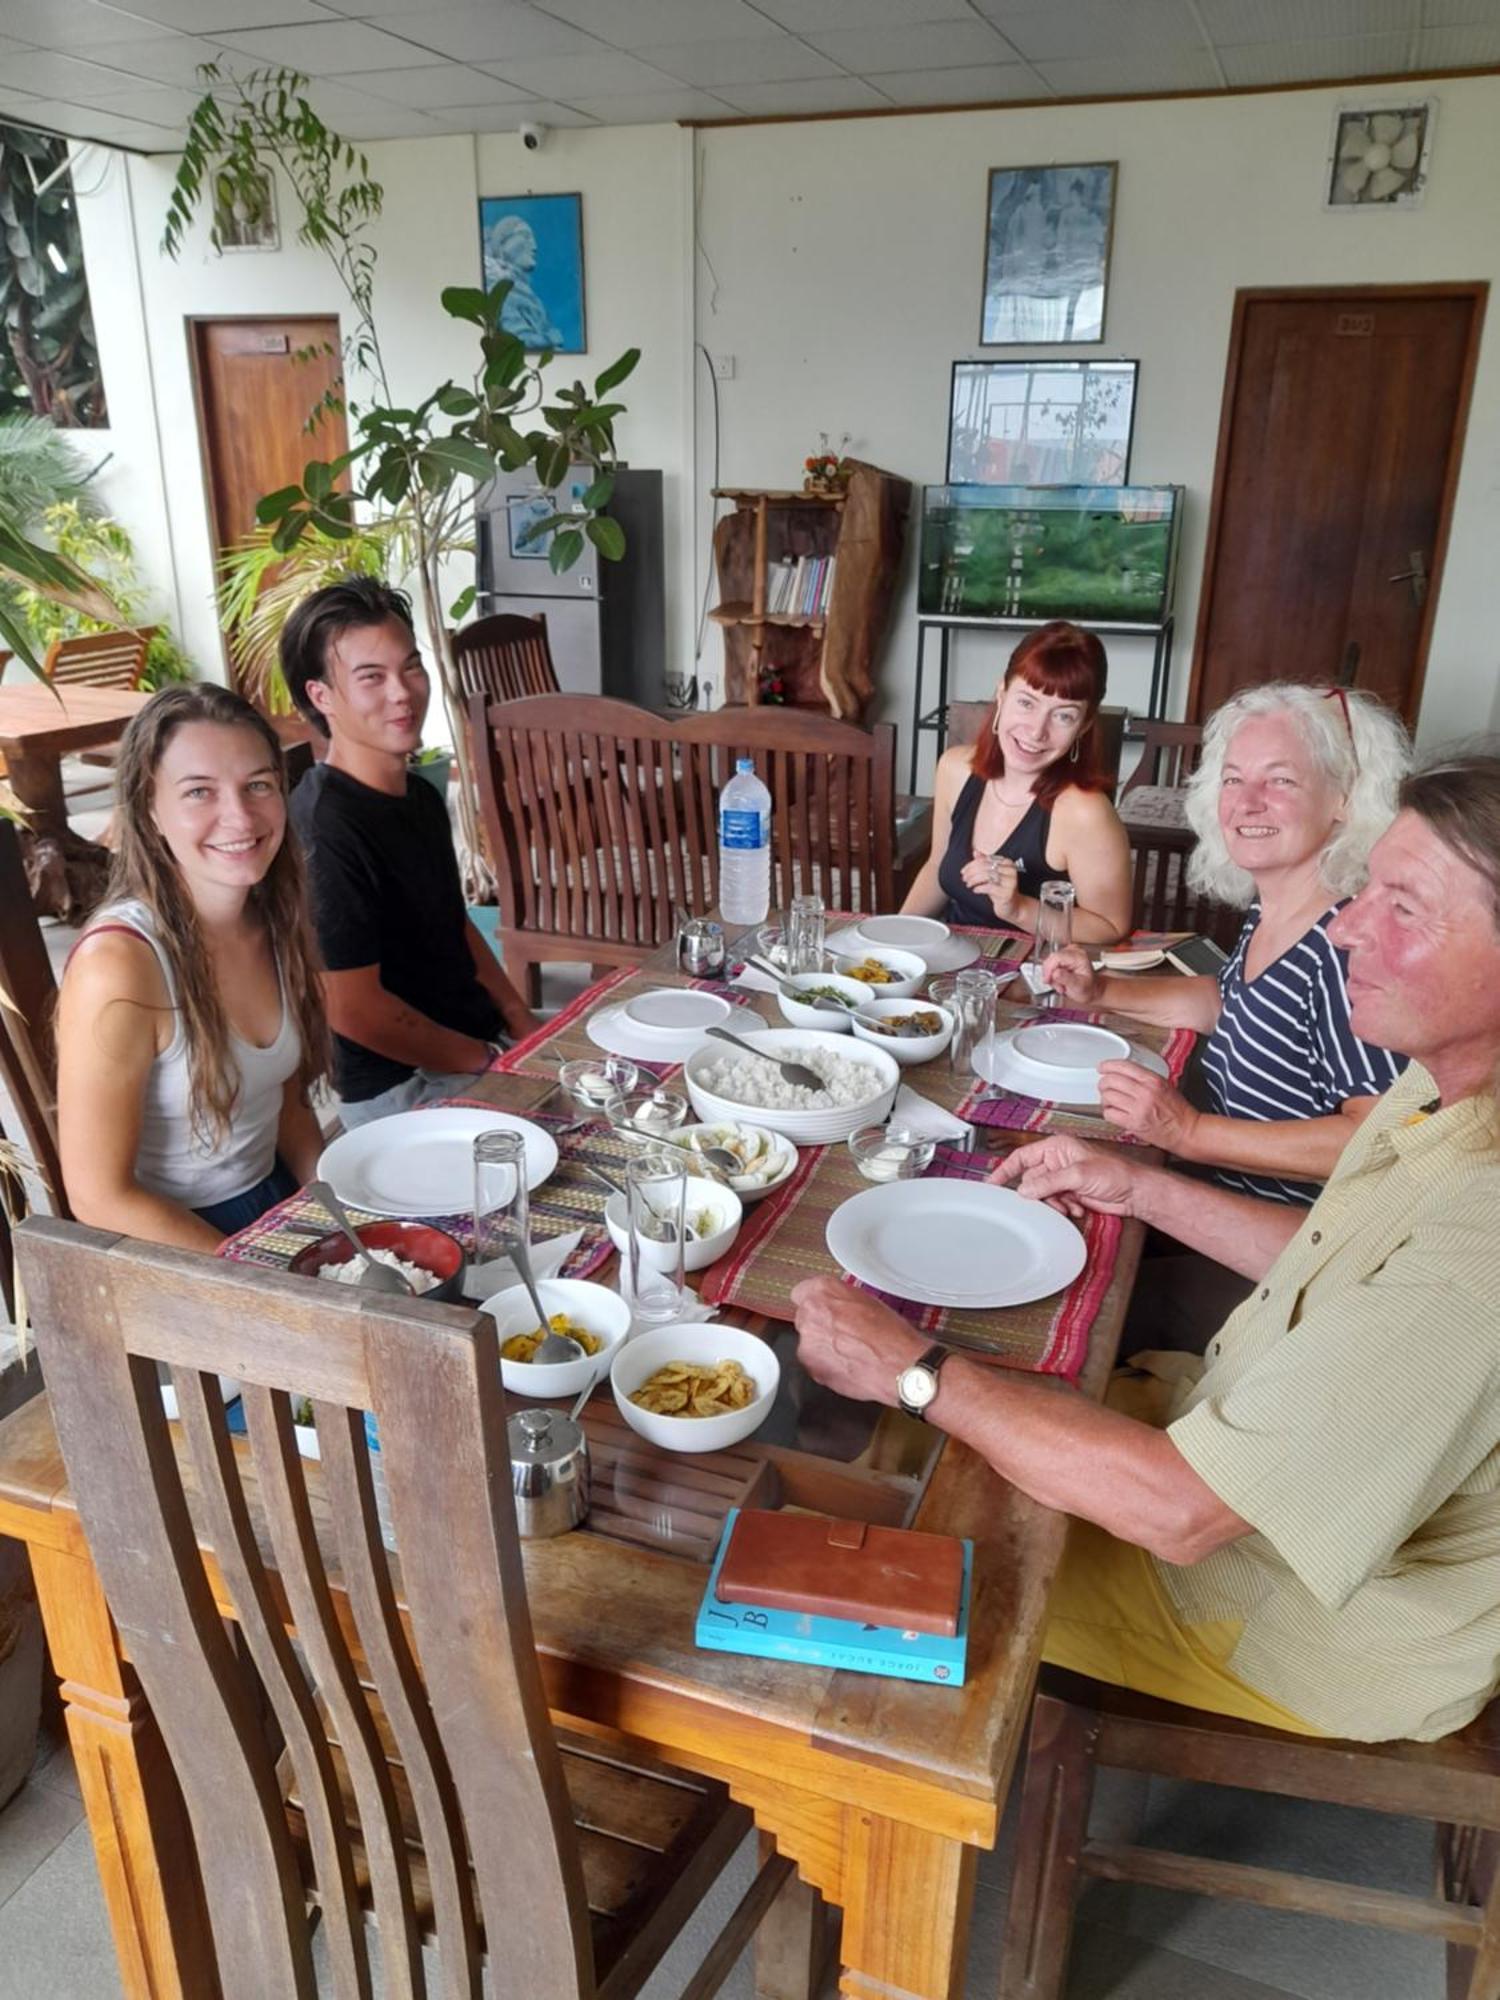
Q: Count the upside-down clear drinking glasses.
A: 4